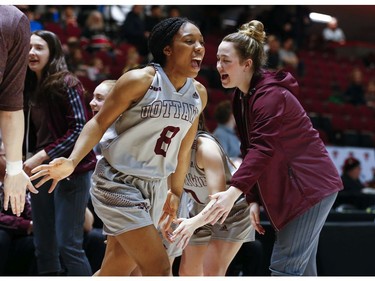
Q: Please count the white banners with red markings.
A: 1